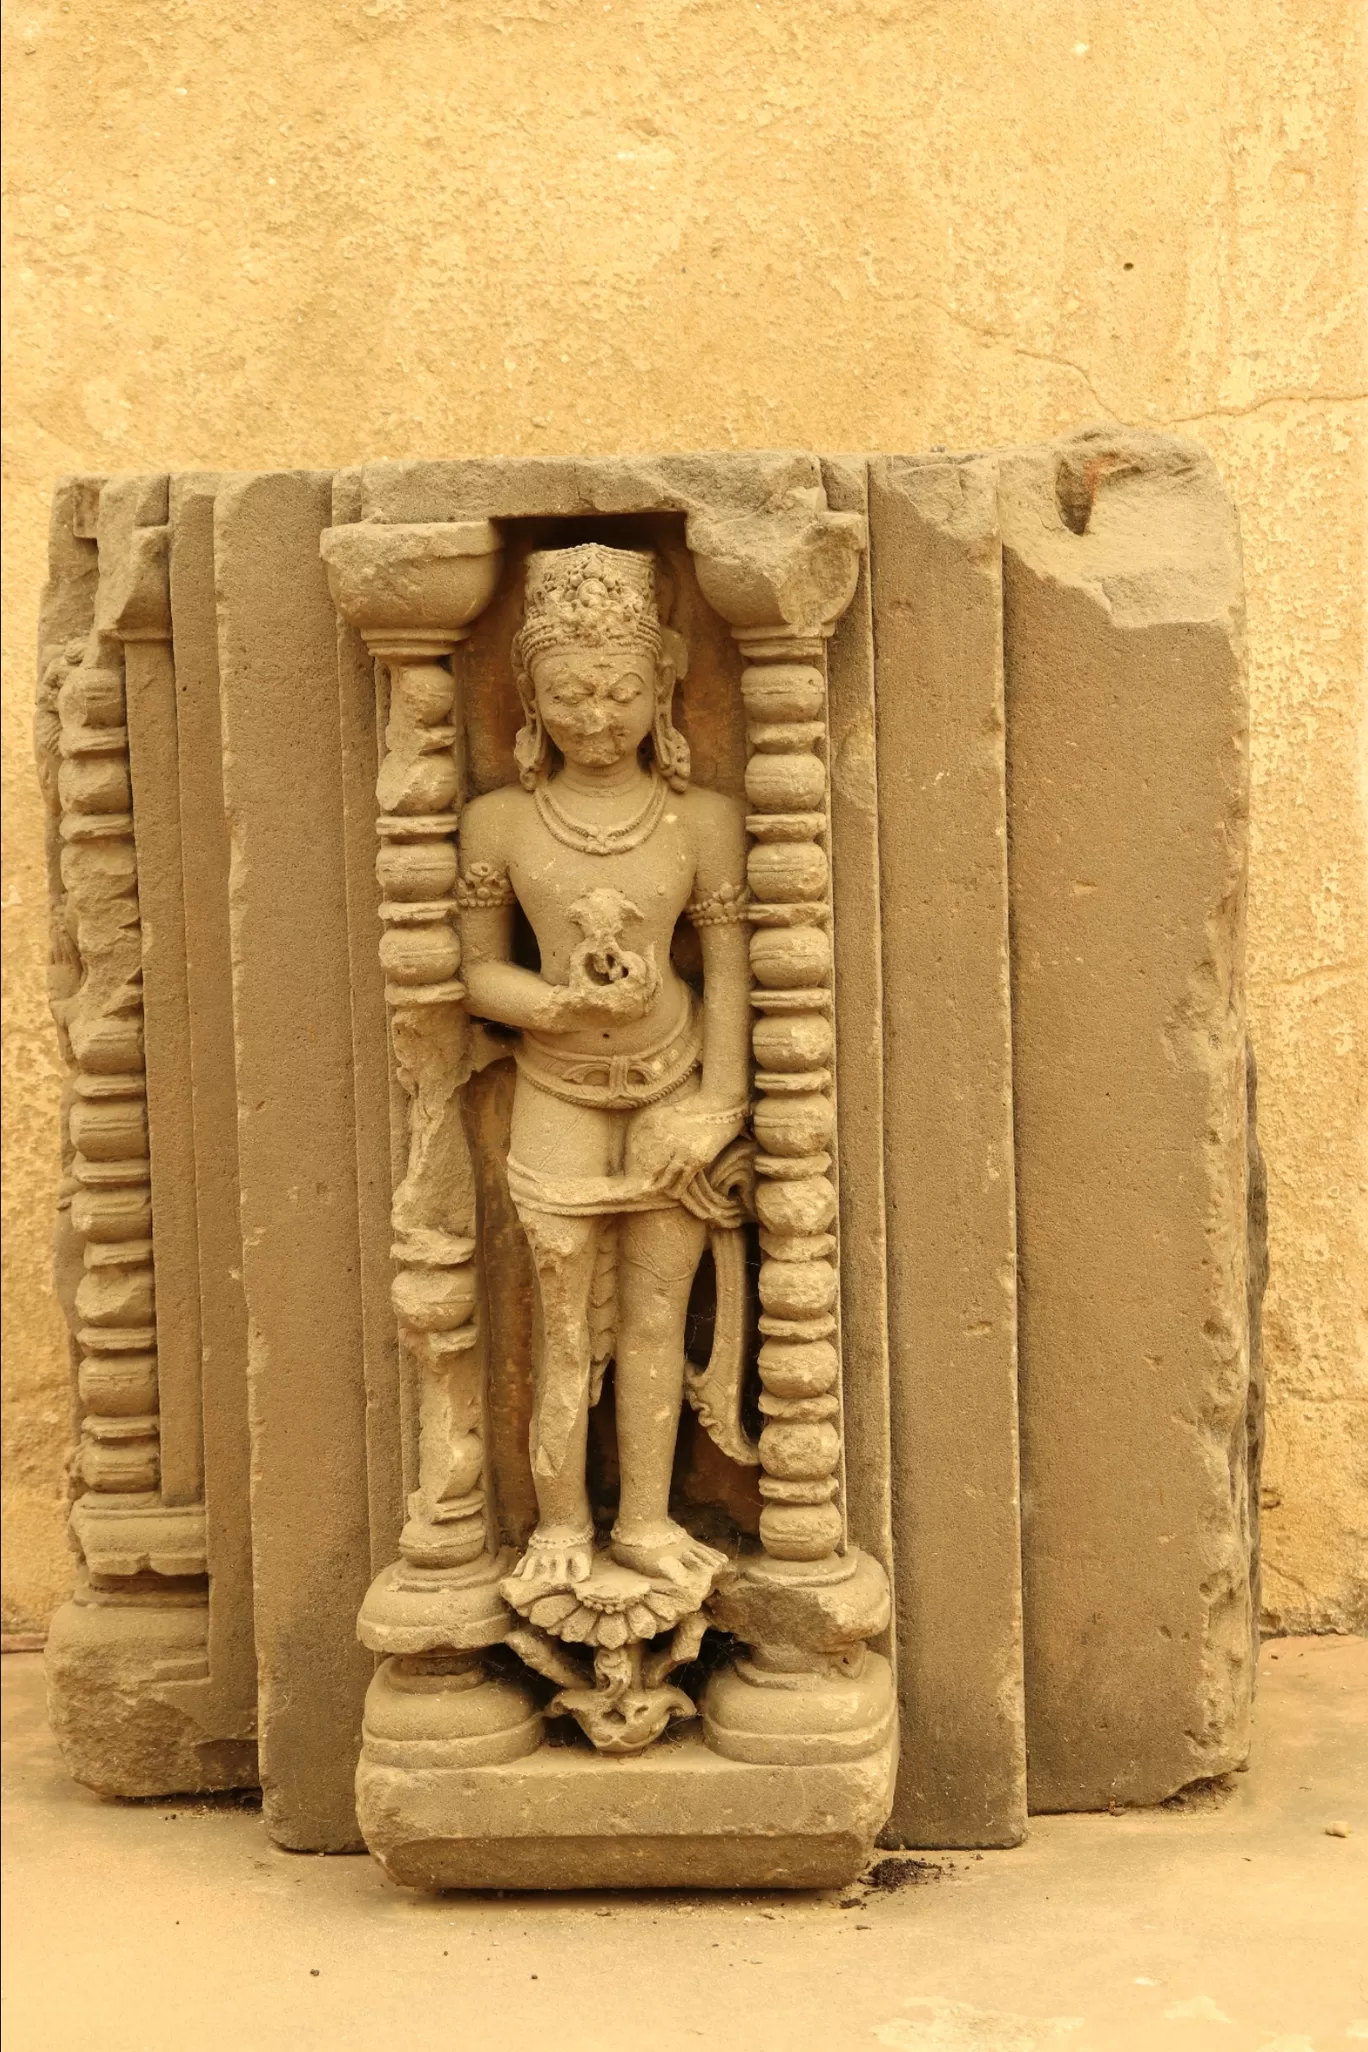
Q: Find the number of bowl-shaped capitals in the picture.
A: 2